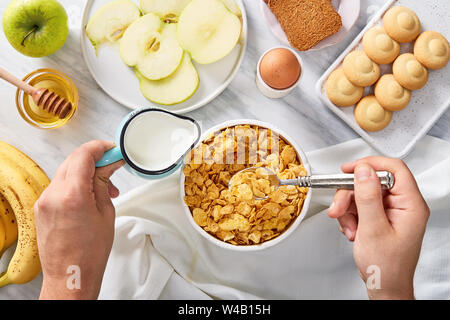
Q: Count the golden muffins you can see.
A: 8